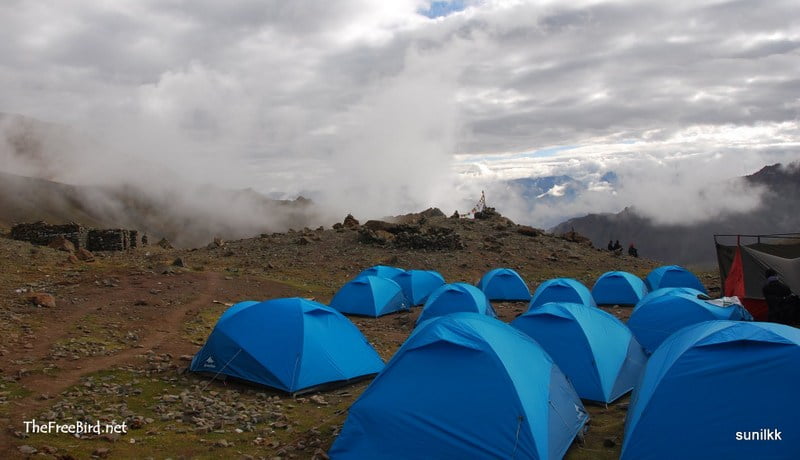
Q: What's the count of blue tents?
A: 13